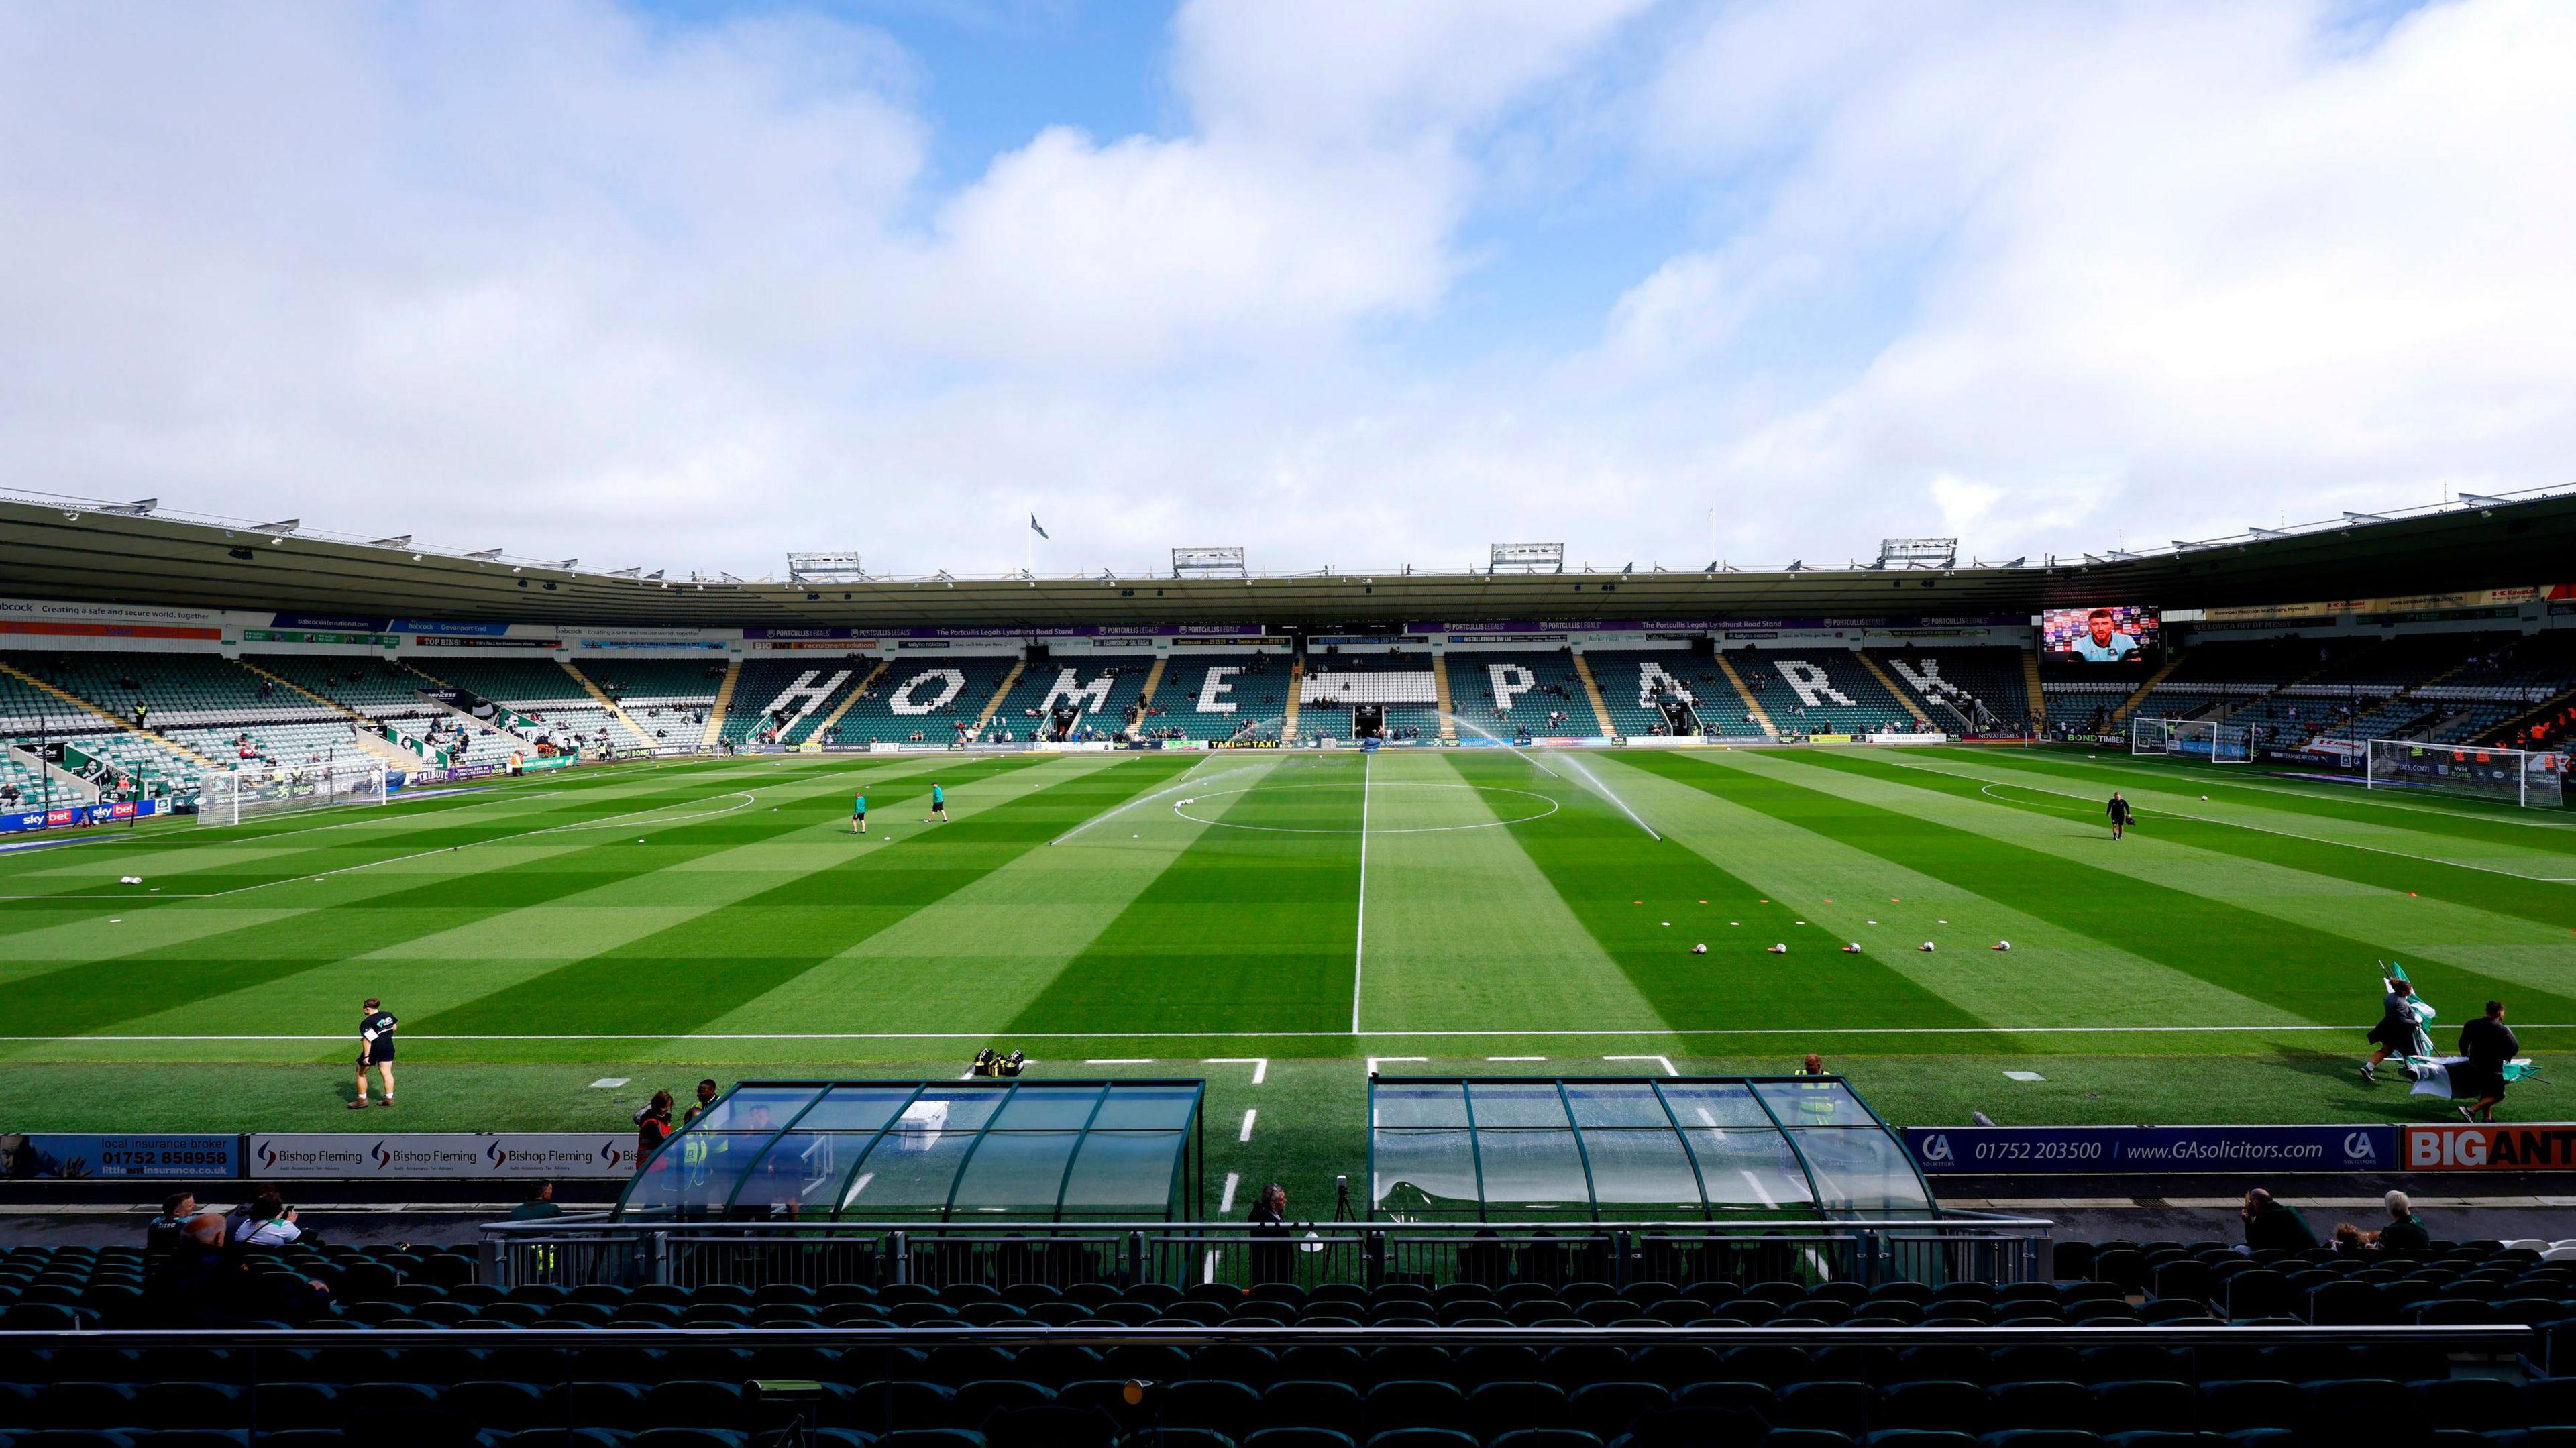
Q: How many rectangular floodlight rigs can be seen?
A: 4